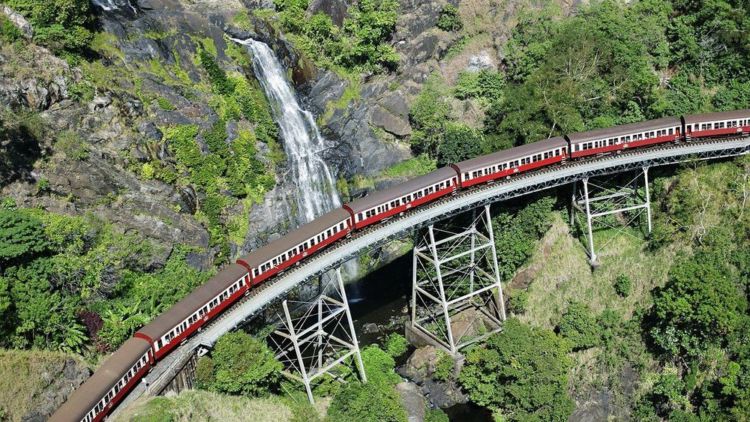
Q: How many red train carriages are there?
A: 7